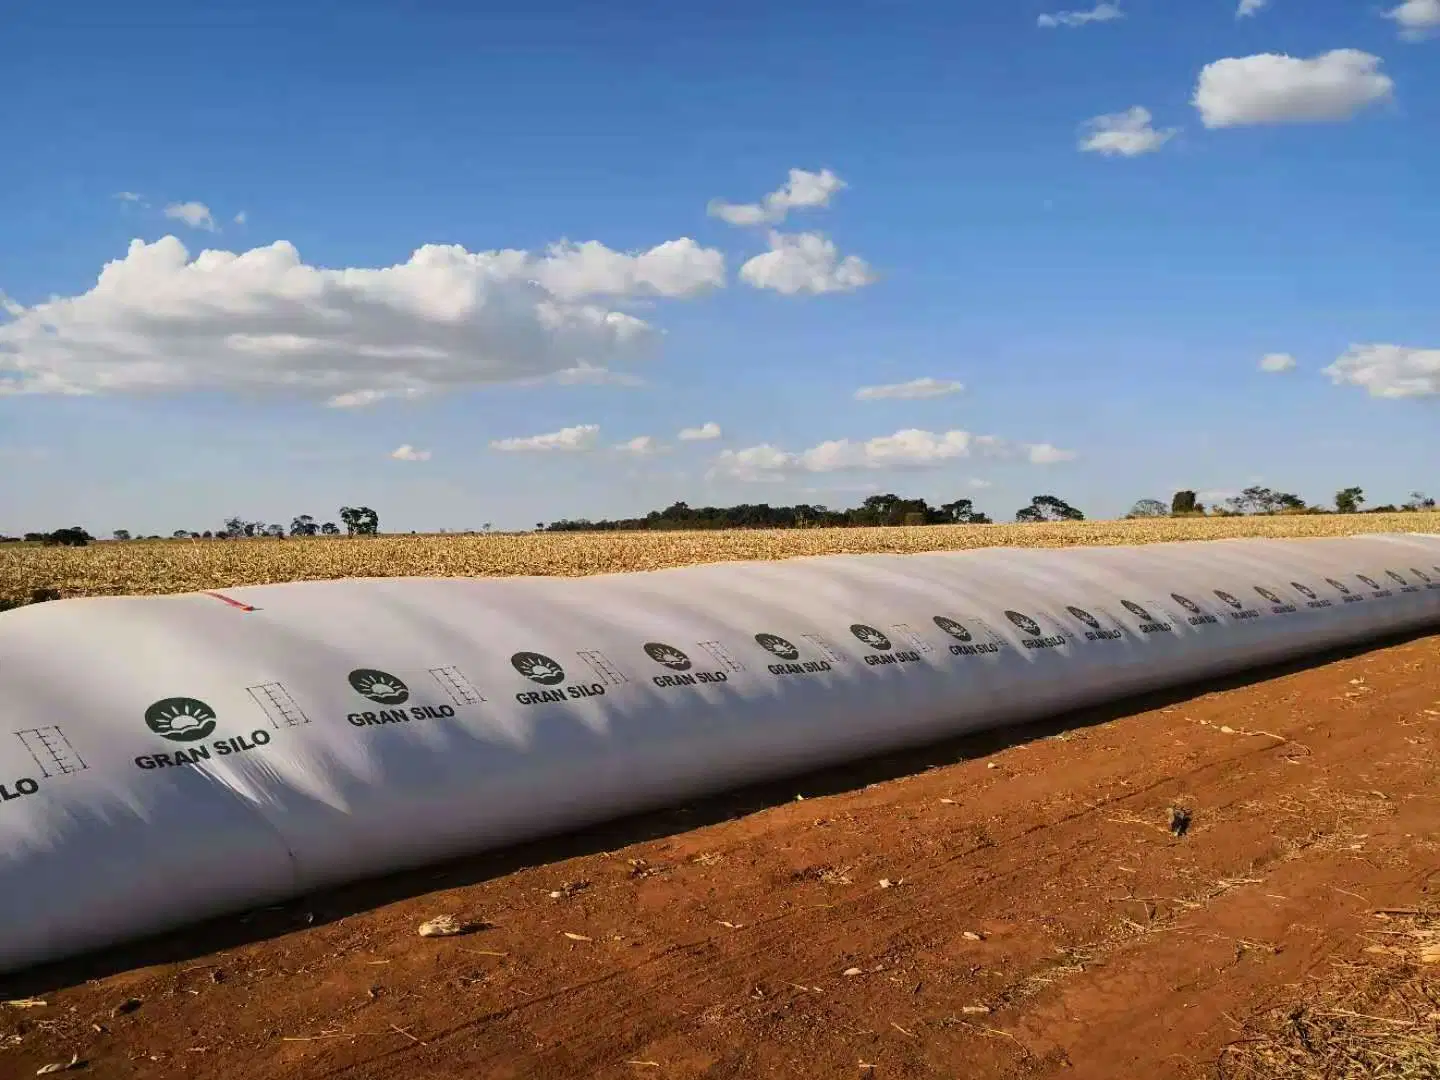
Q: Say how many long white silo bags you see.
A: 1